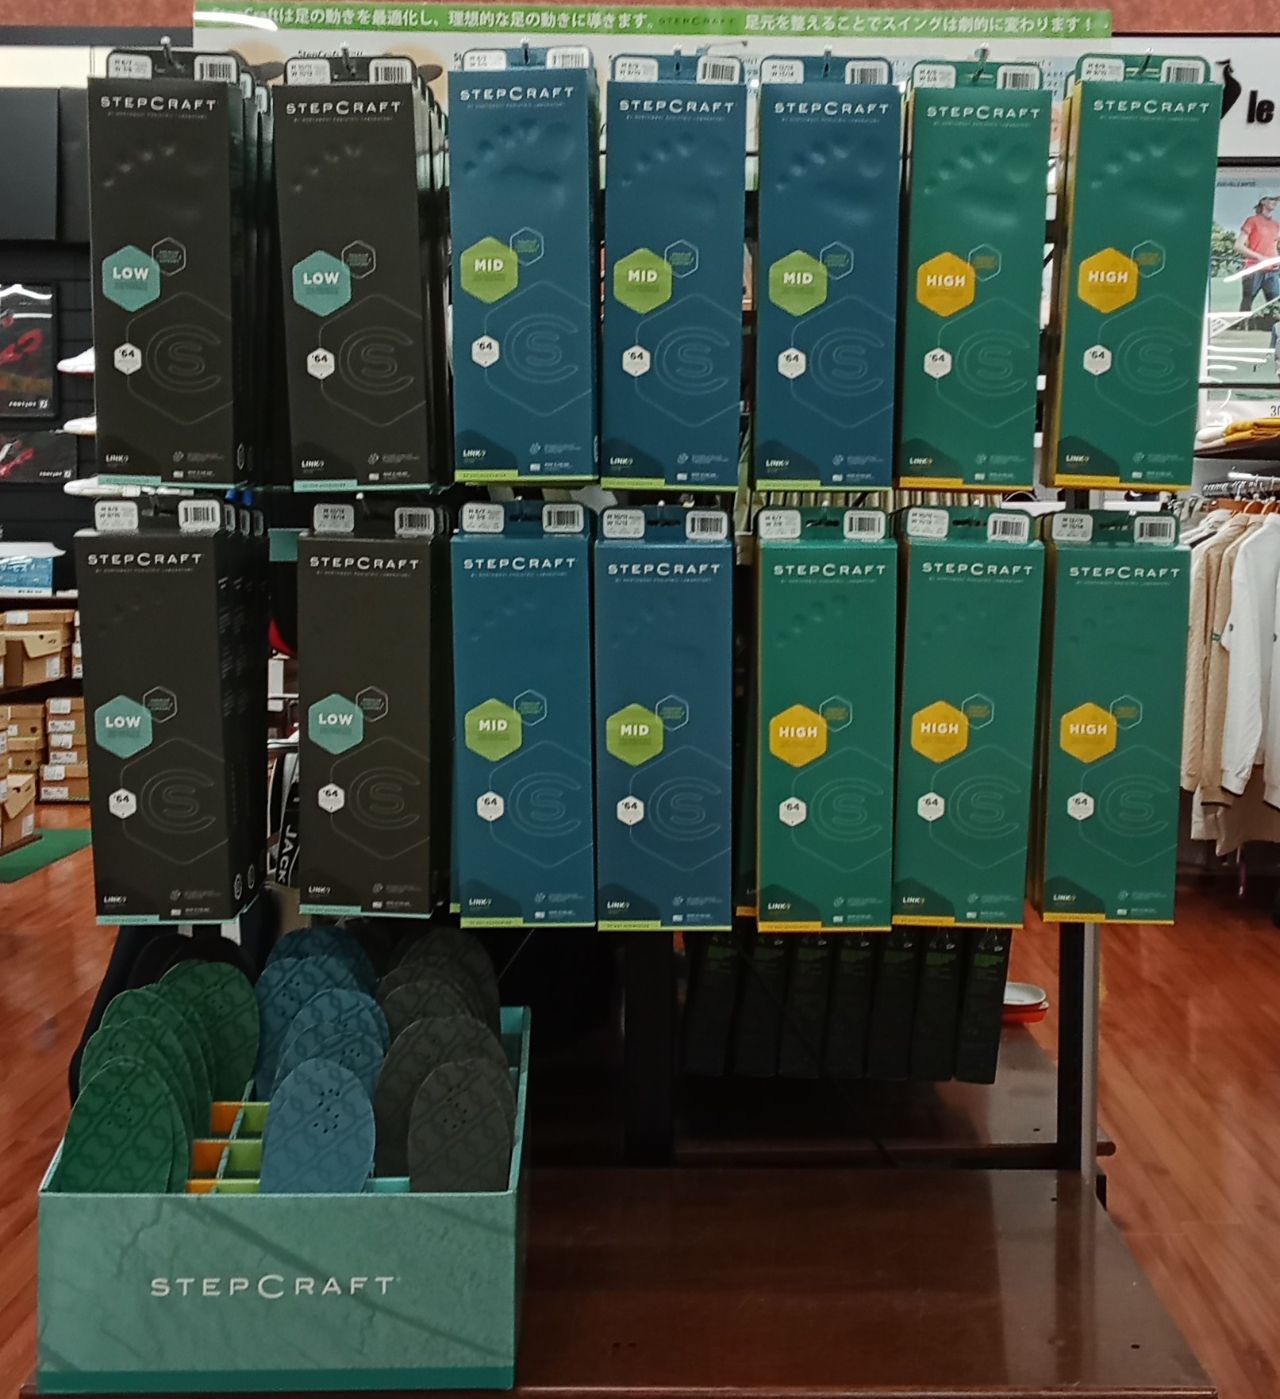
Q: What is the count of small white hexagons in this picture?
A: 14